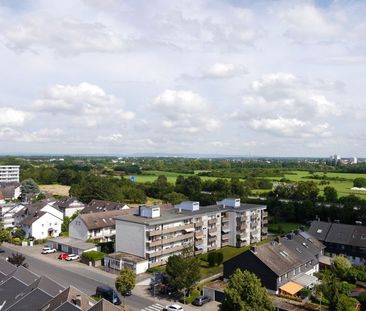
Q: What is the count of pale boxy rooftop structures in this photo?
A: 3